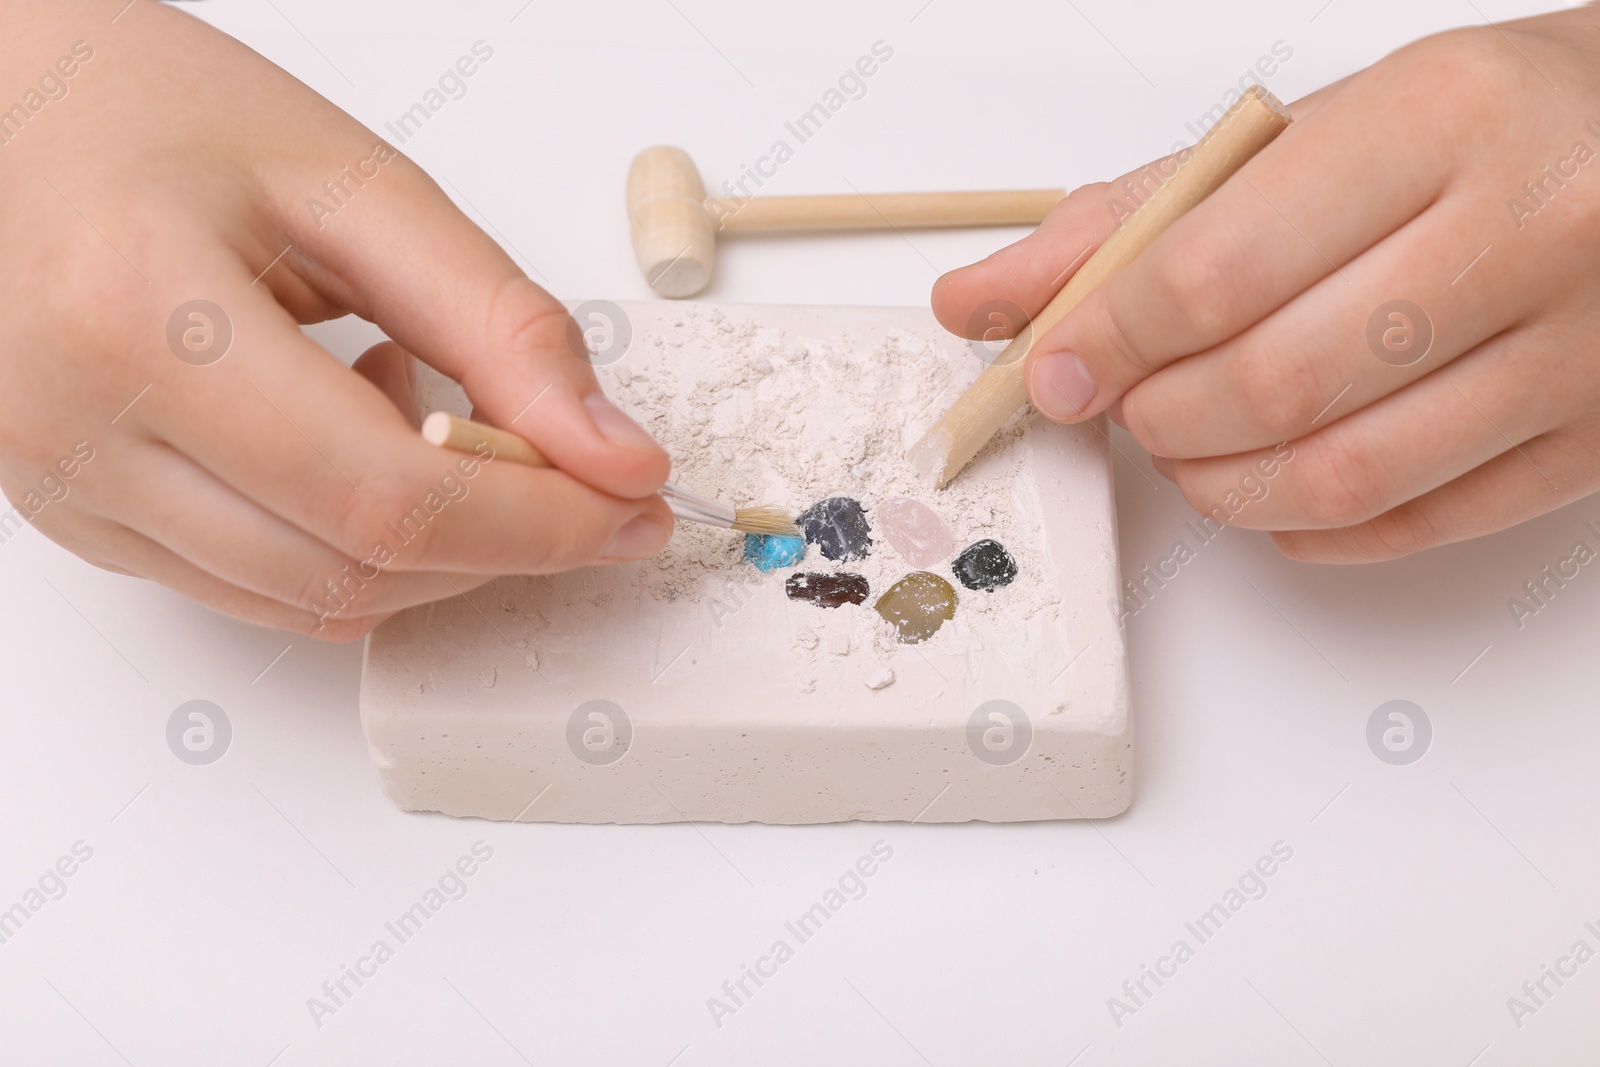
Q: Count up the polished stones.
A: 6